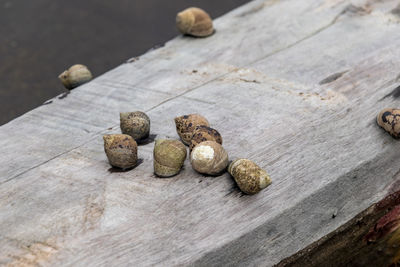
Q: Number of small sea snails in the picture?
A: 10